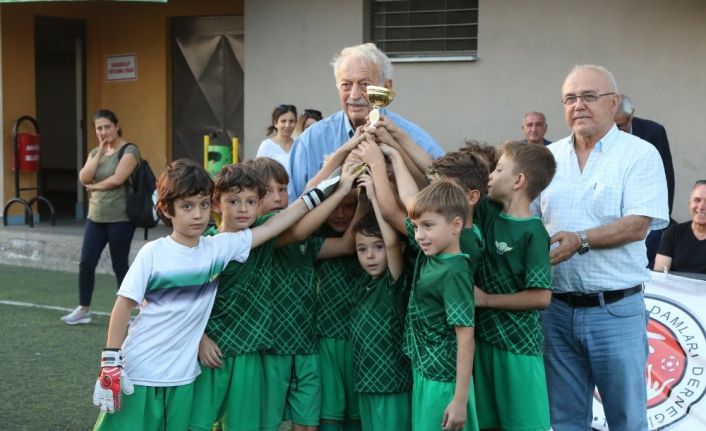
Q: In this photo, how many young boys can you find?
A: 9